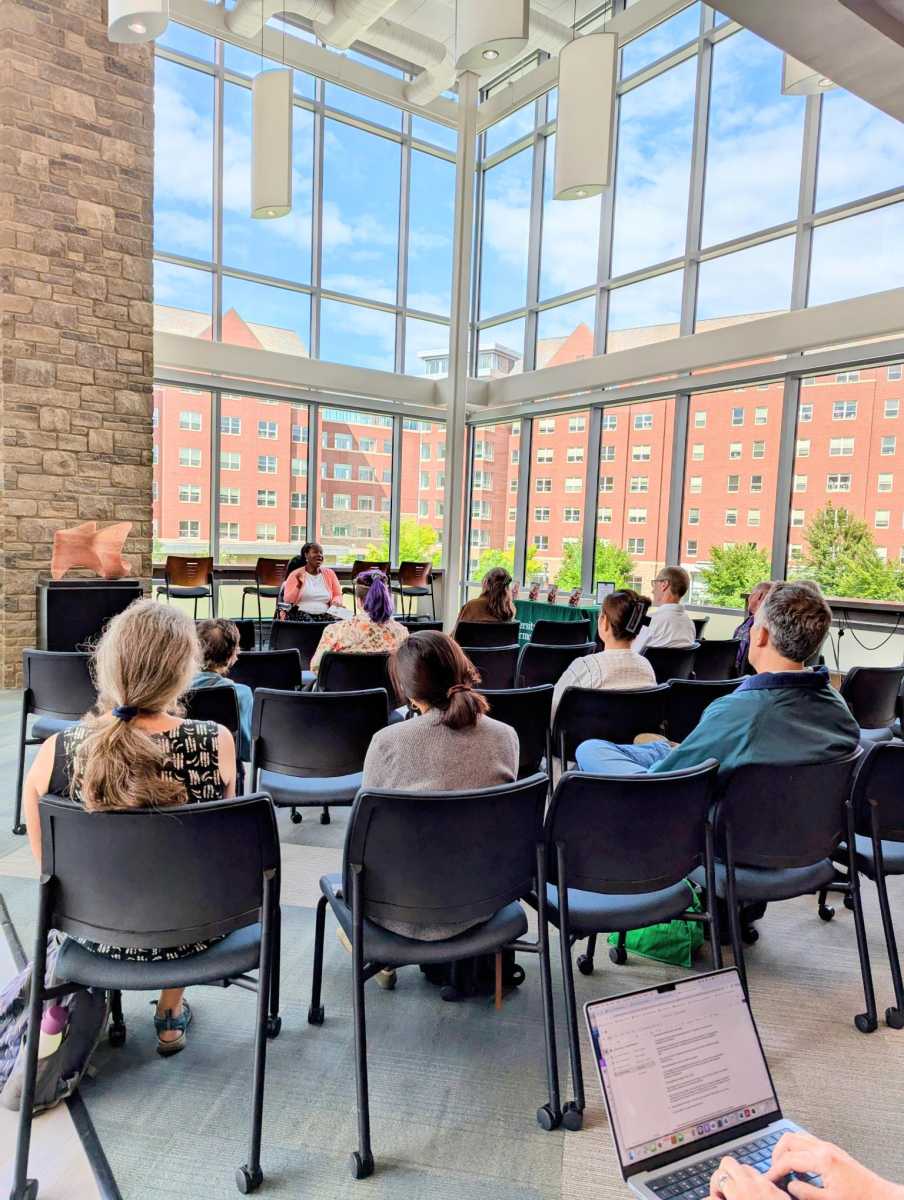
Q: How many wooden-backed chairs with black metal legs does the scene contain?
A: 4